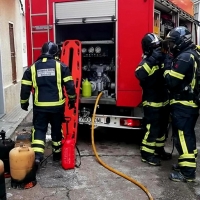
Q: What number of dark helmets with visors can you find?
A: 3